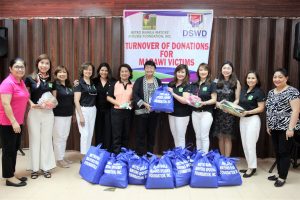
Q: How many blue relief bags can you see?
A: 8